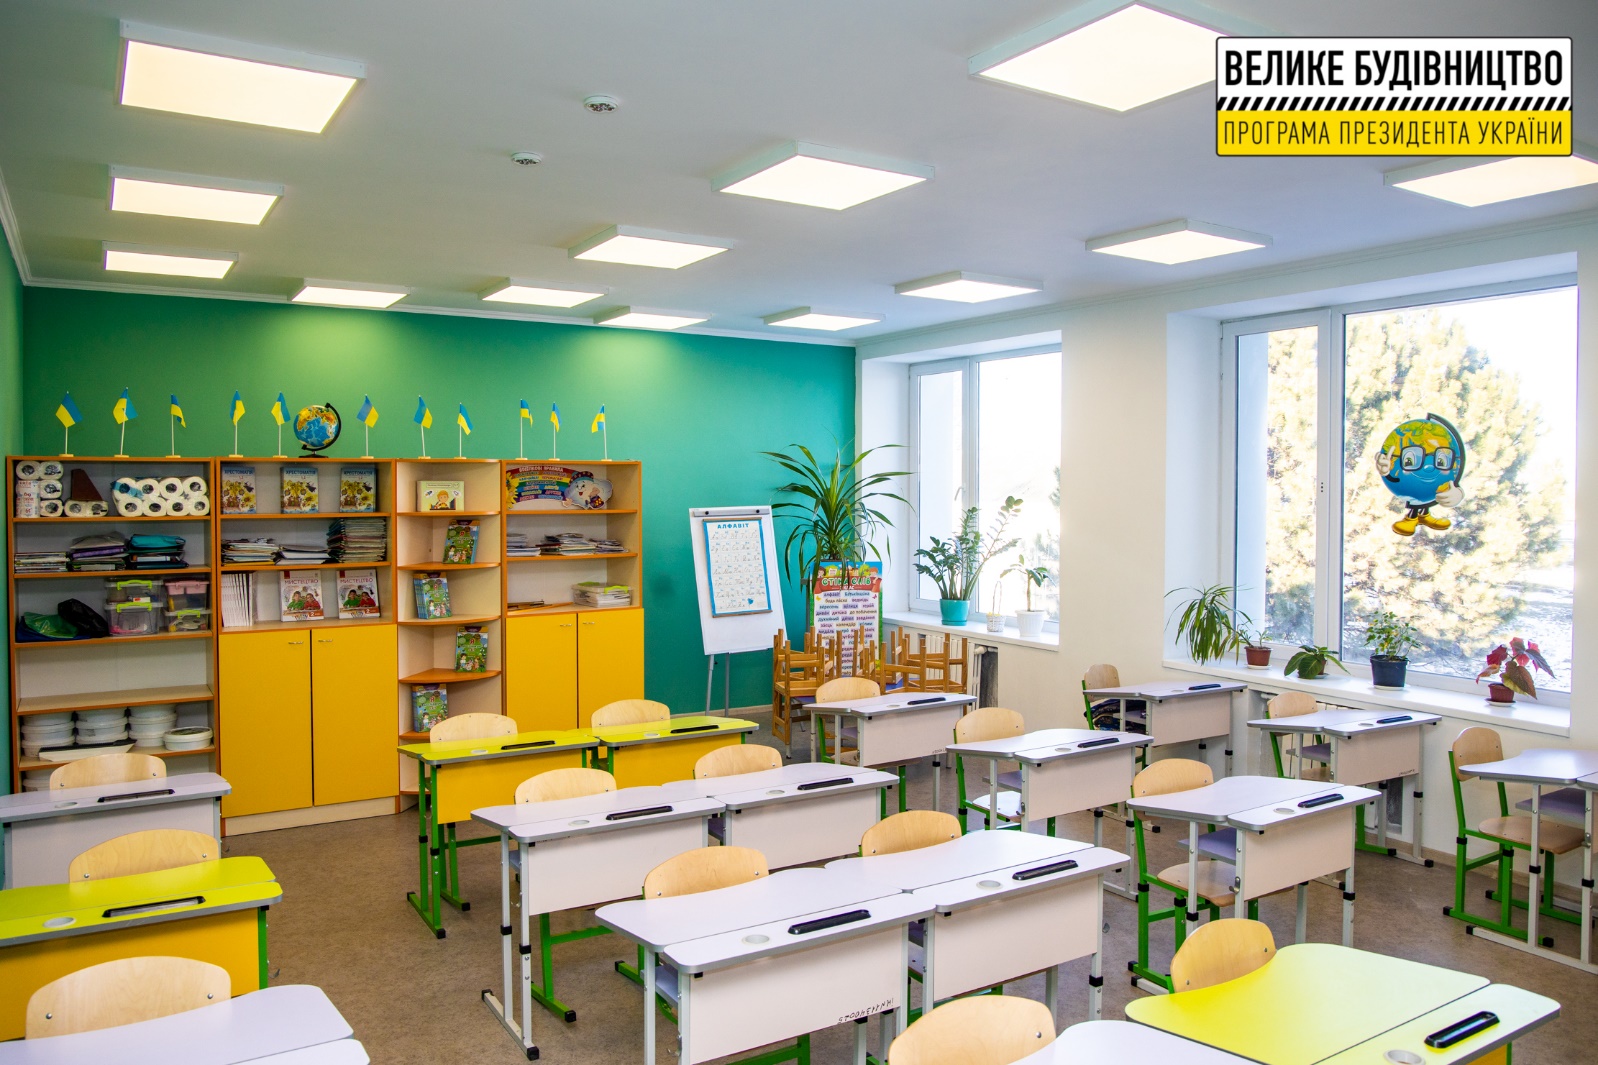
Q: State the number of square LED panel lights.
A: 13